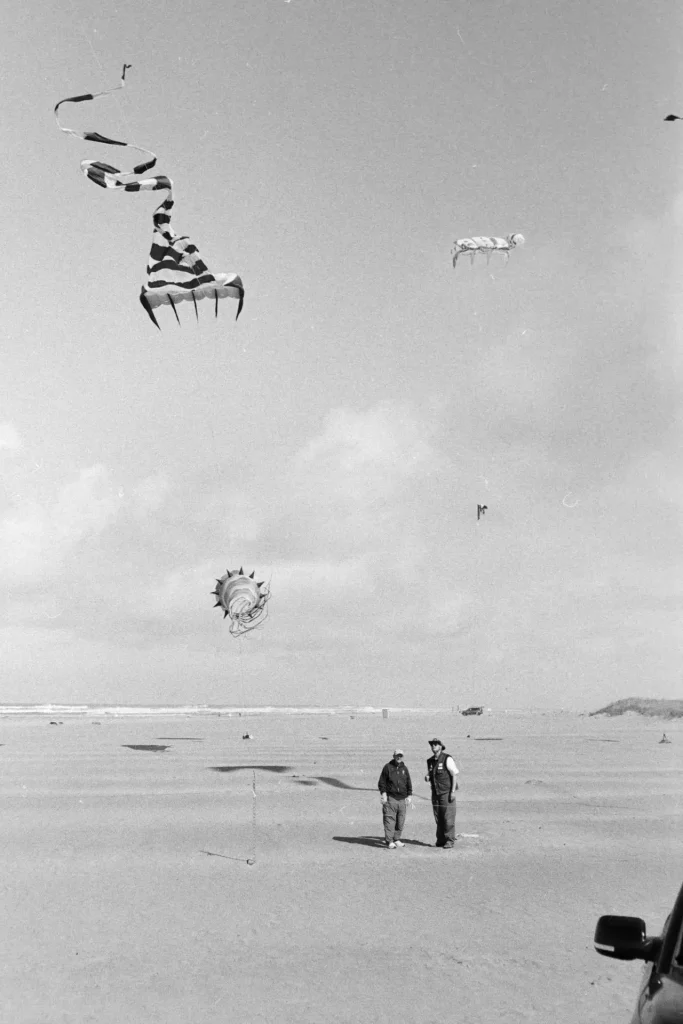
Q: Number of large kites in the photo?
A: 3